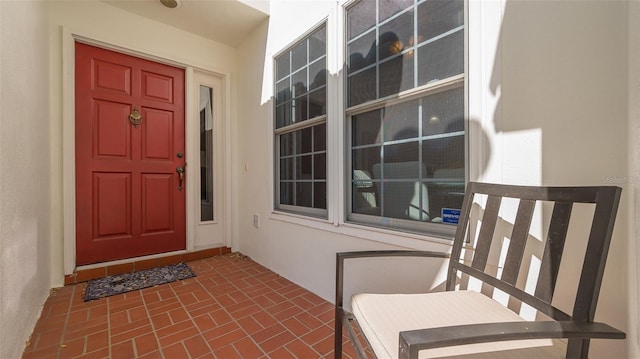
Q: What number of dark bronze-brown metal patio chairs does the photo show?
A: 1